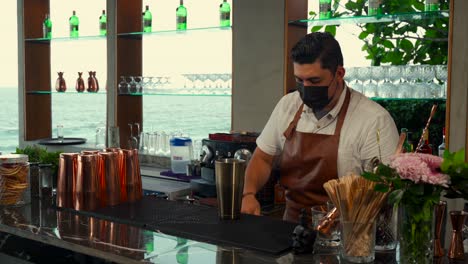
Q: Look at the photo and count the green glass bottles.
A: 9